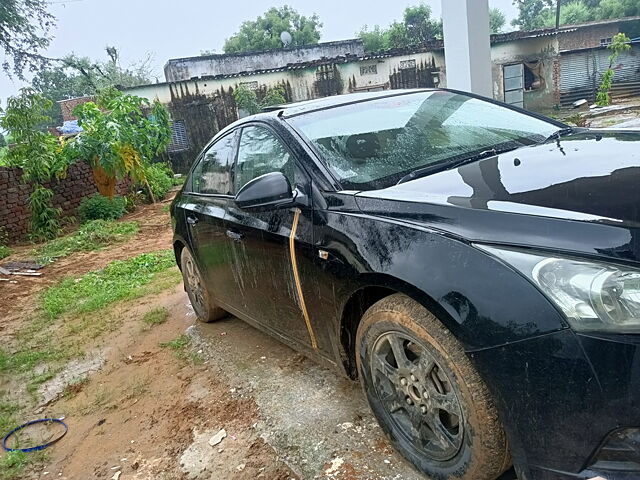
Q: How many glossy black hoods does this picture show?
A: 1